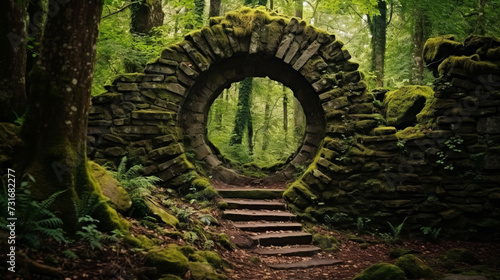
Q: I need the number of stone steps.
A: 7